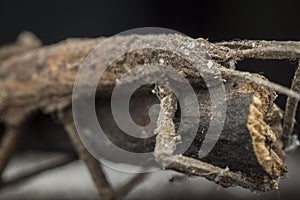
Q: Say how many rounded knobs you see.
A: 1